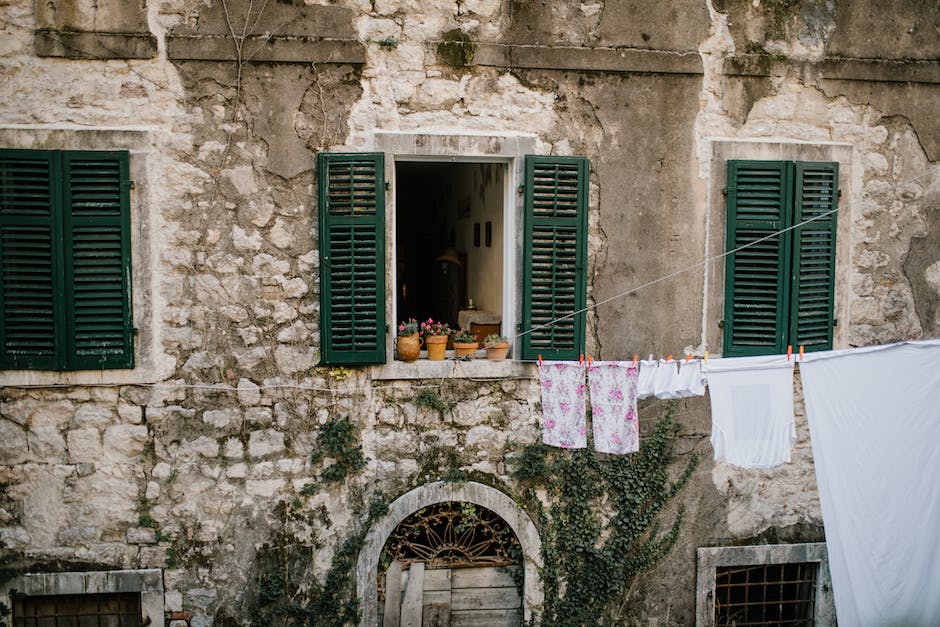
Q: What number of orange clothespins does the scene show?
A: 8